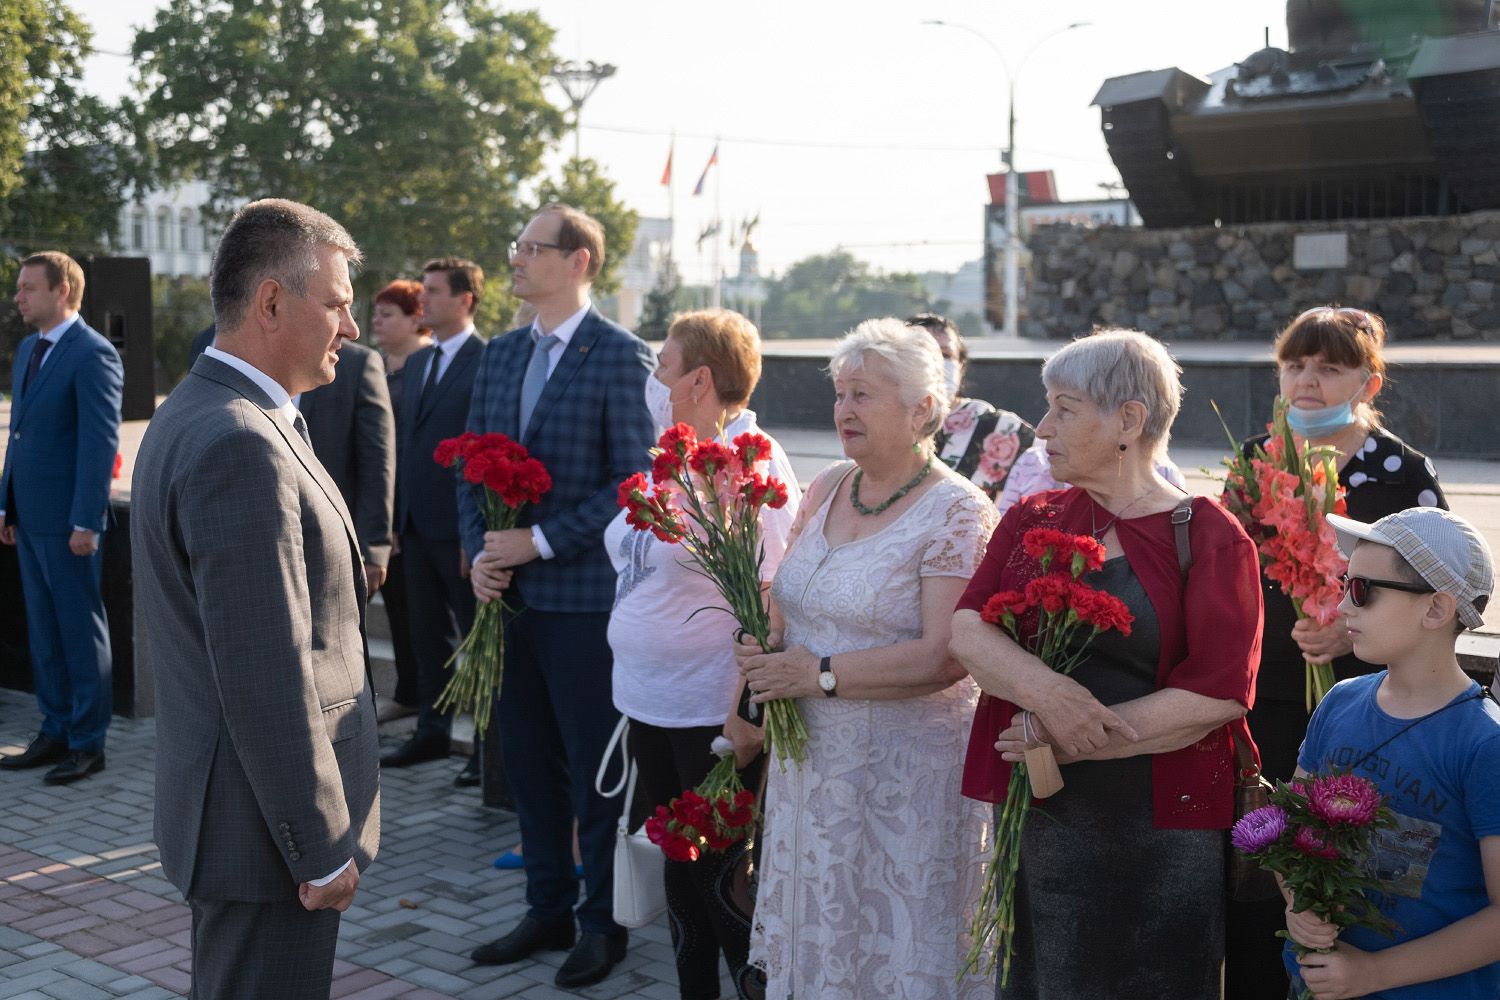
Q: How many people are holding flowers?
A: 6